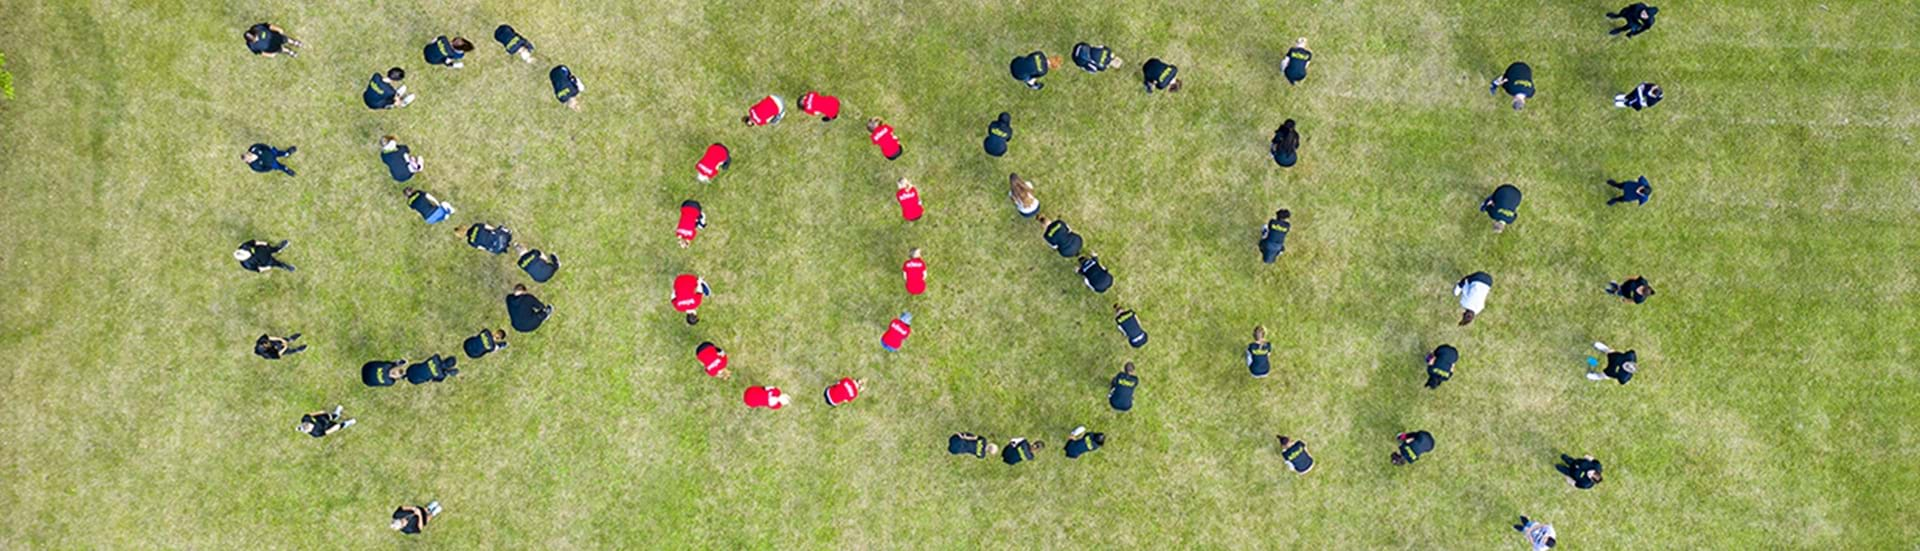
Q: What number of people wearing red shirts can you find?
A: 12